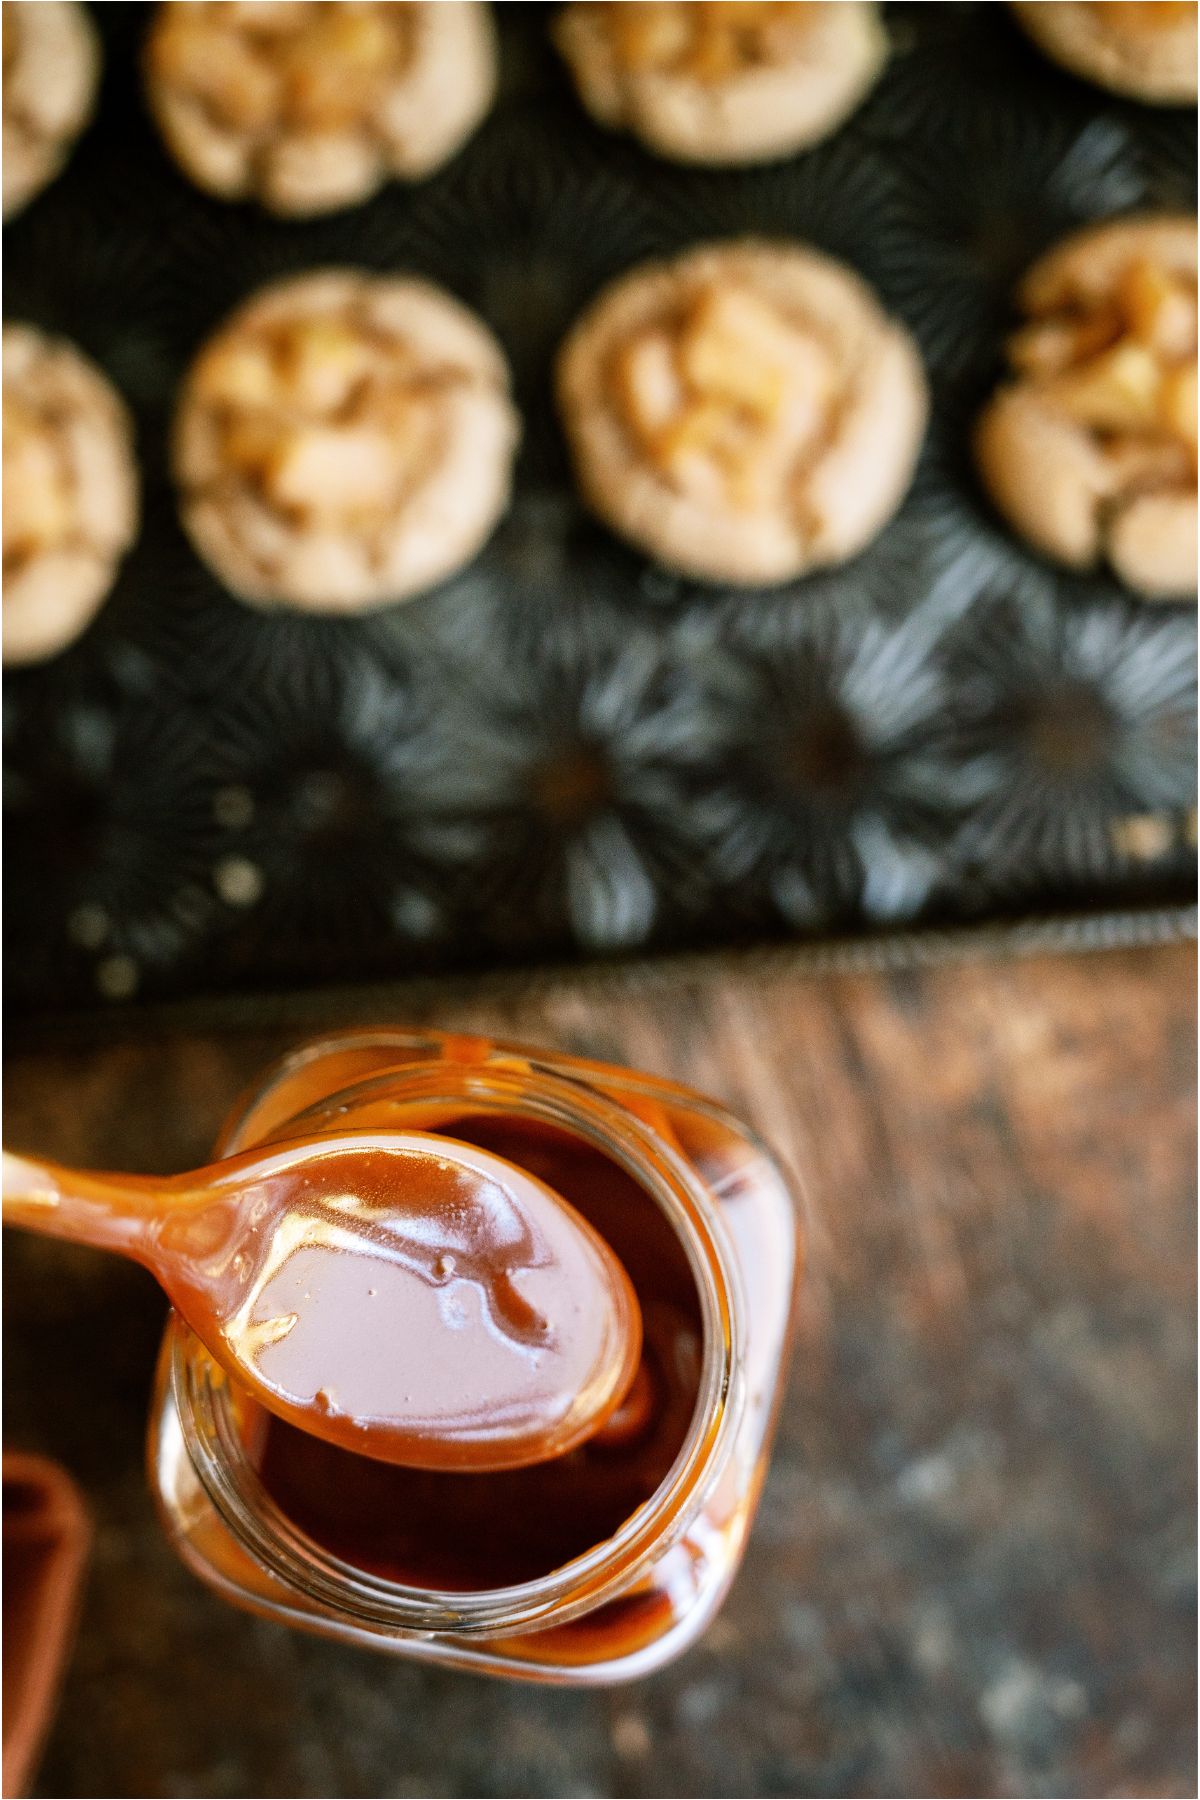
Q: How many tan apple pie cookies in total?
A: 8